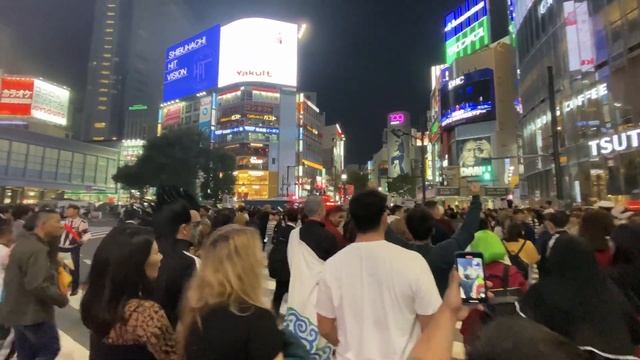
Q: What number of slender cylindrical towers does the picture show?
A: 1